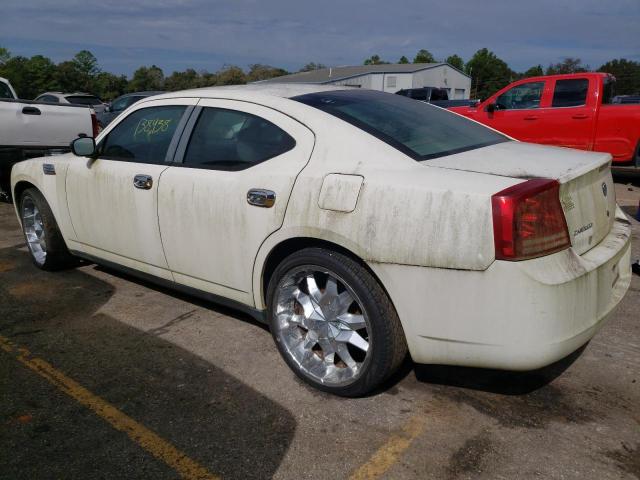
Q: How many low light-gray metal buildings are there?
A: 1